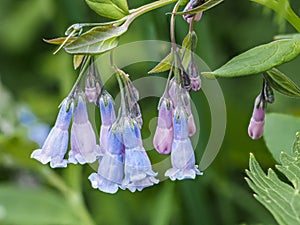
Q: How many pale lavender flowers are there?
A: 6